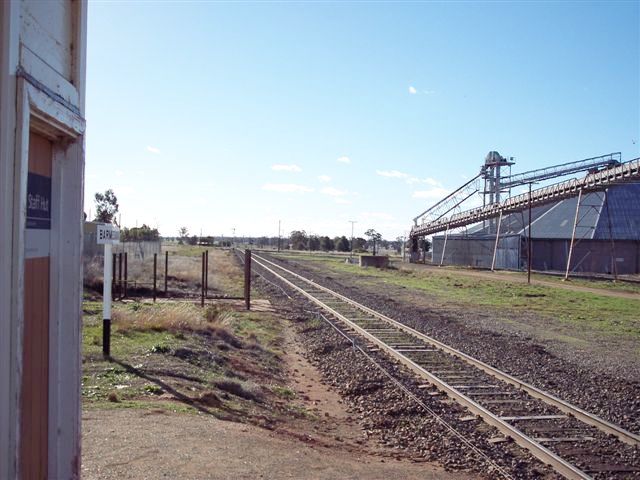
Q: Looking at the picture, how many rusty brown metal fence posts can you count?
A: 8